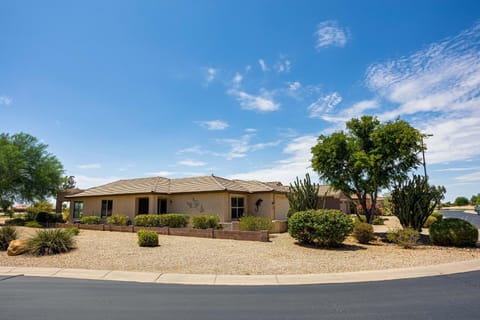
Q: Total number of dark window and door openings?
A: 5